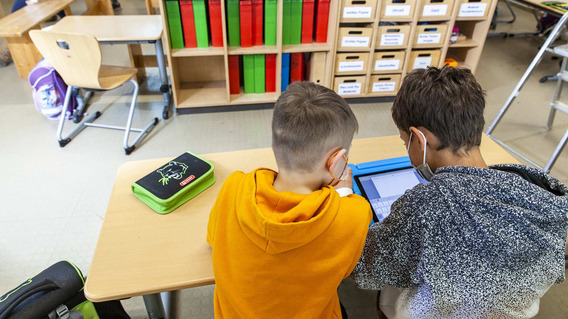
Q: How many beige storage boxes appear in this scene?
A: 12